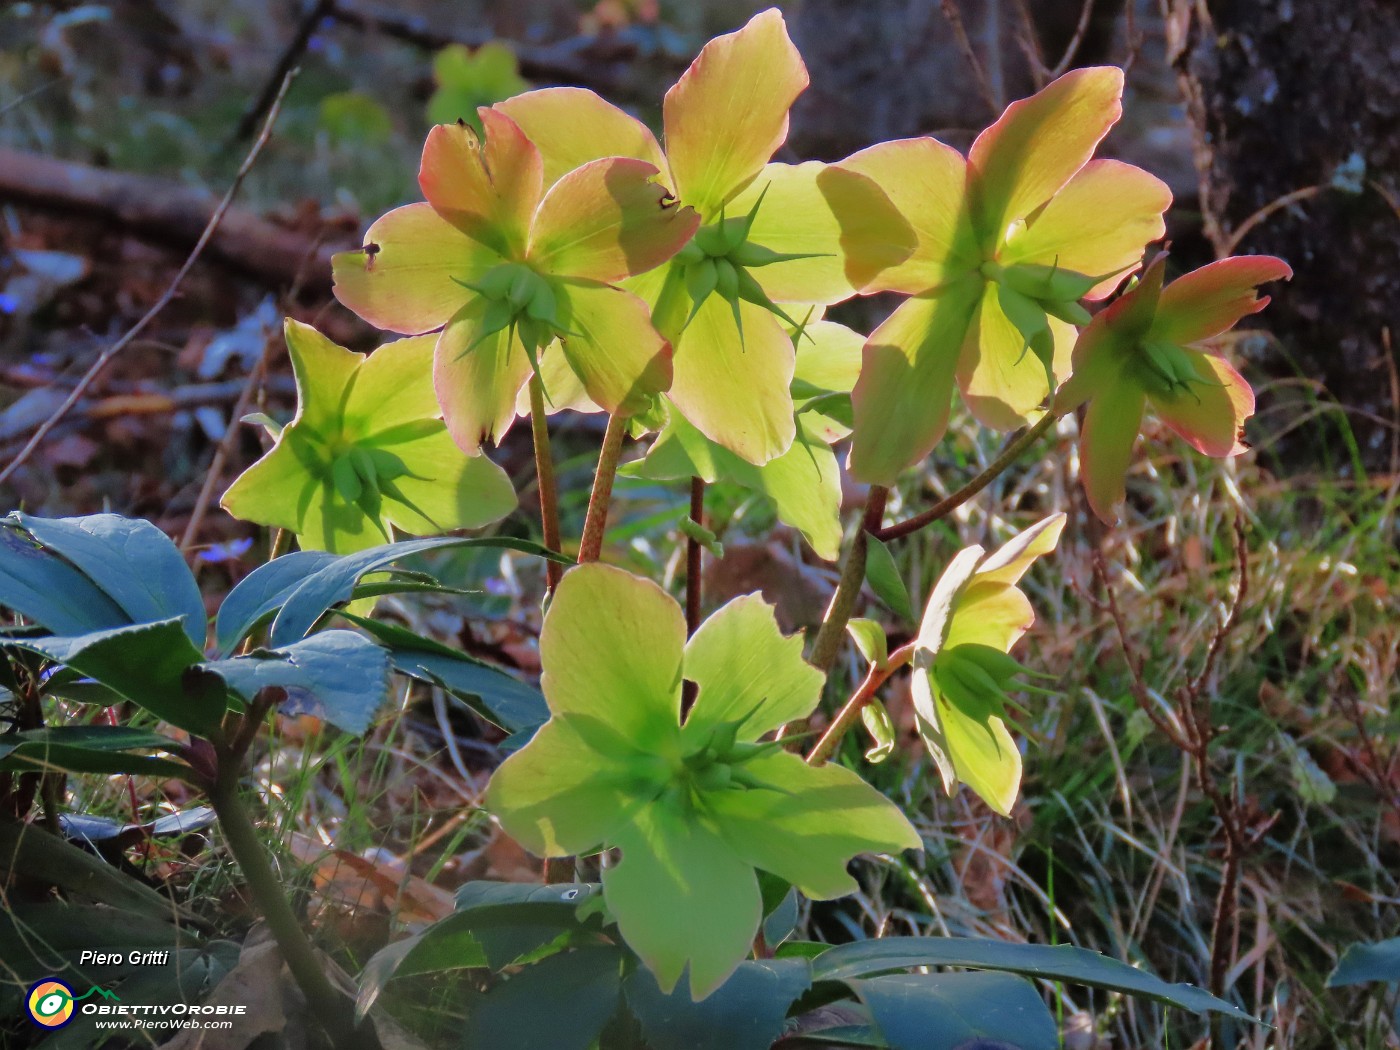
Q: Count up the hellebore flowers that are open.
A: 8